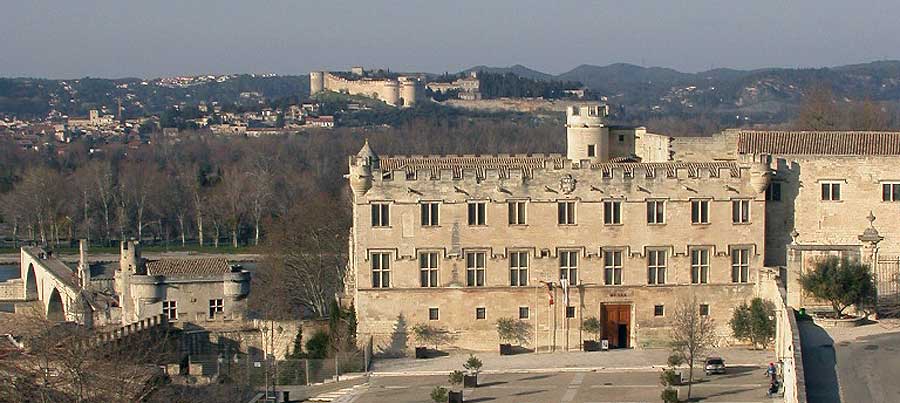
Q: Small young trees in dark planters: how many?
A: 9